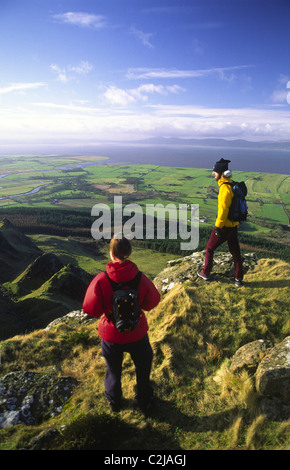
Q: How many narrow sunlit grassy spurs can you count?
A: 2